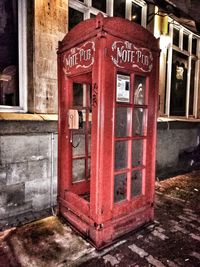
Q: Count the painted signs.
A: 2